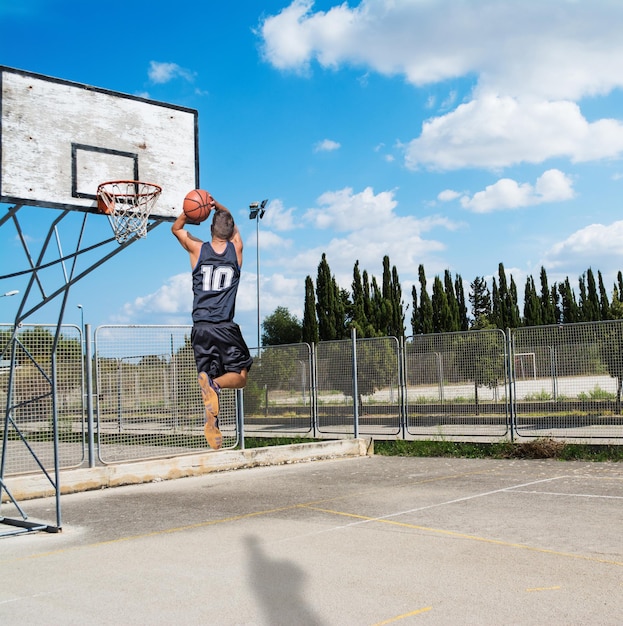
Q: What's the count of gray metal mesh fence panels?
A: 6